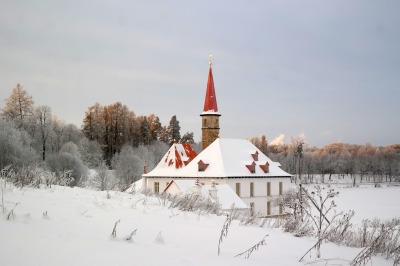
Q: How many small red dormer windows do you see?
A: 4